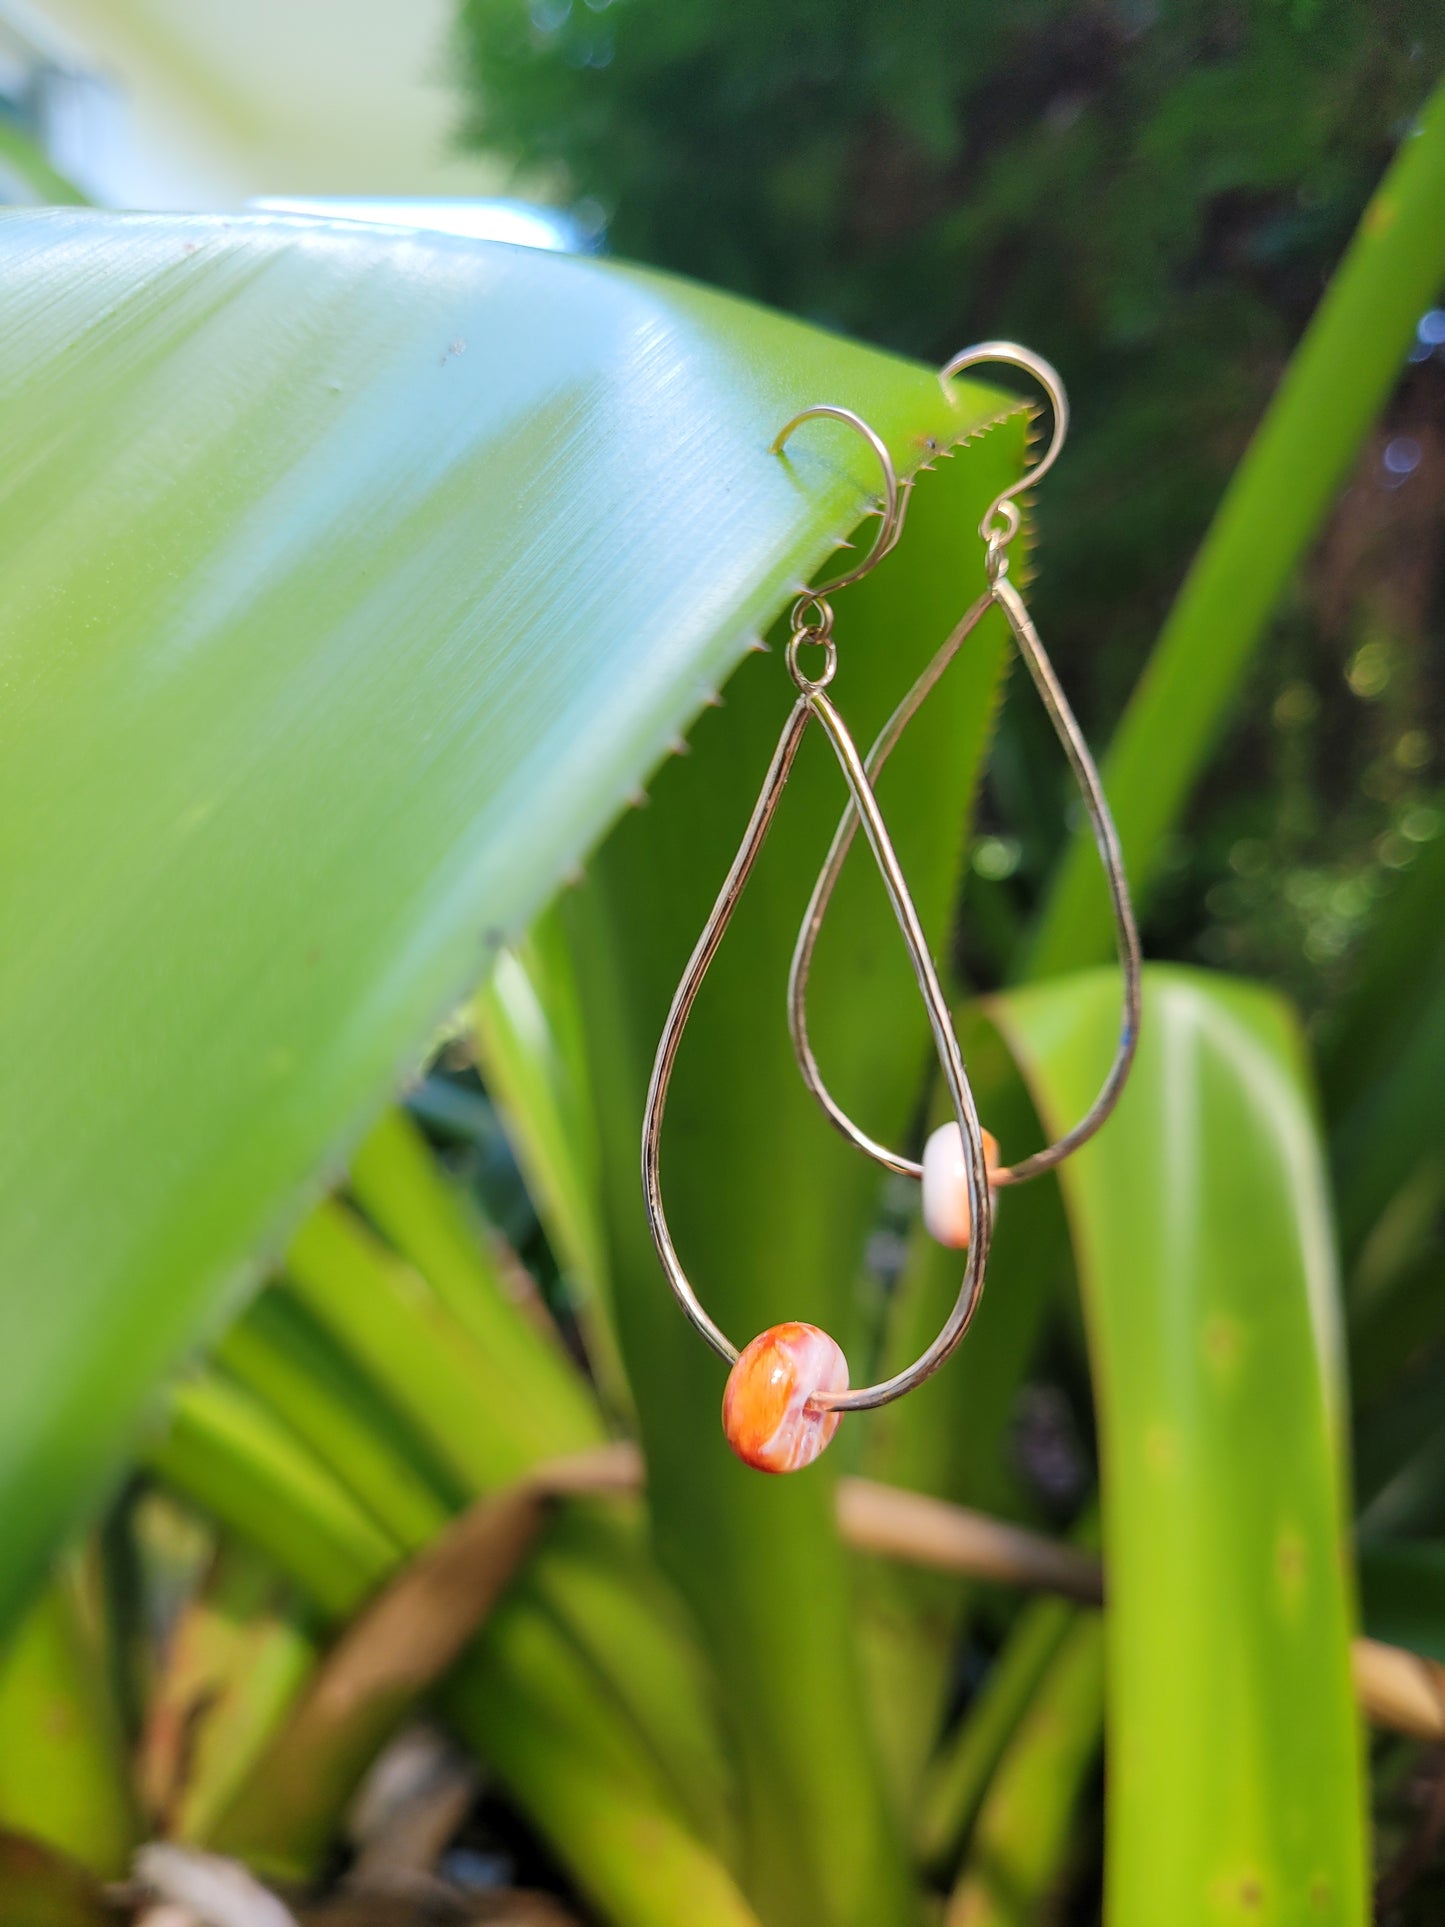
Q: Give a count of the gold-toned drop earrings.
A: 2